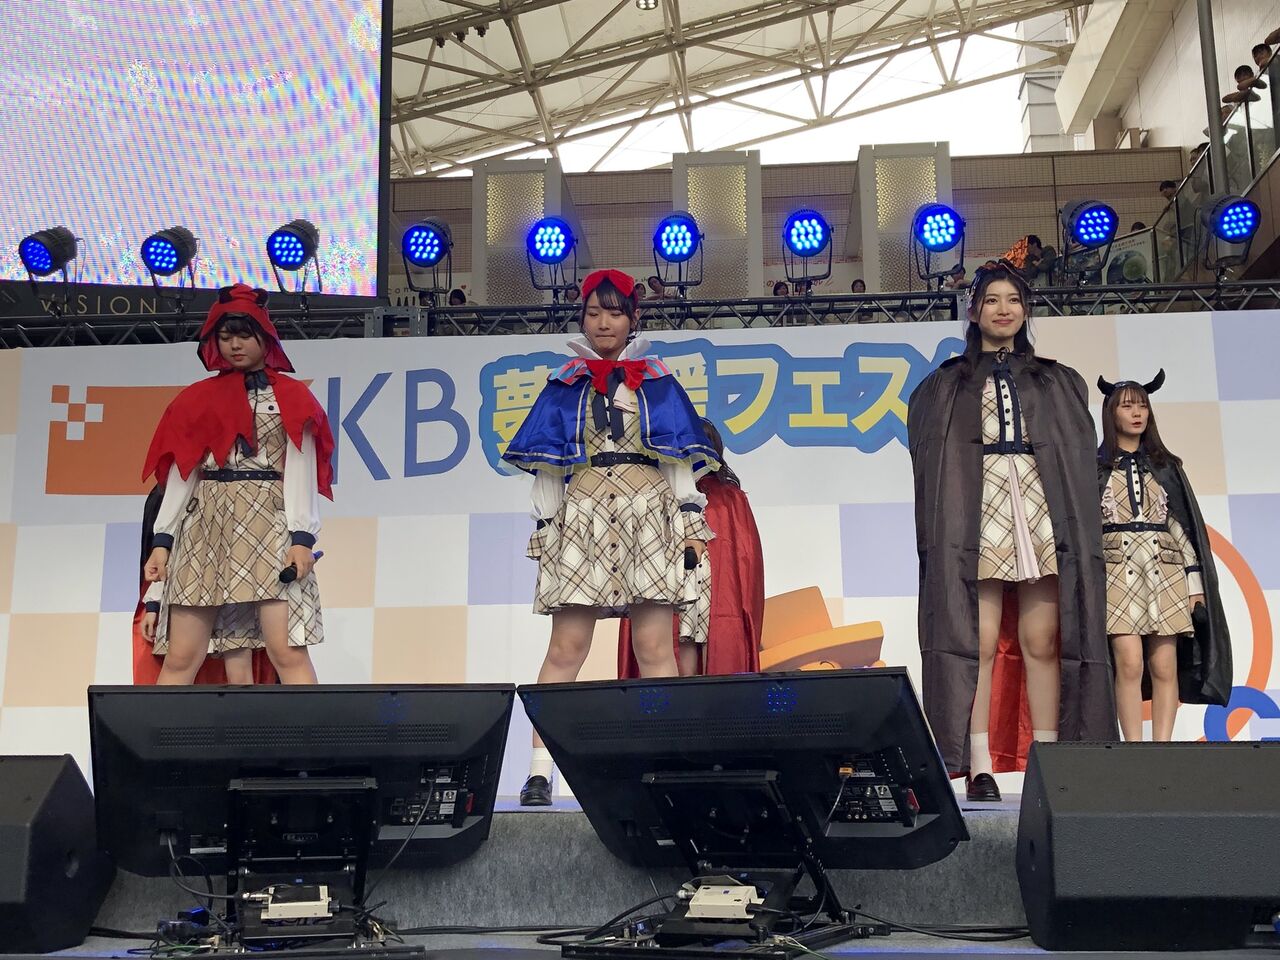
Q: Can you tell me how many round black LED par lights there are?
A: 10